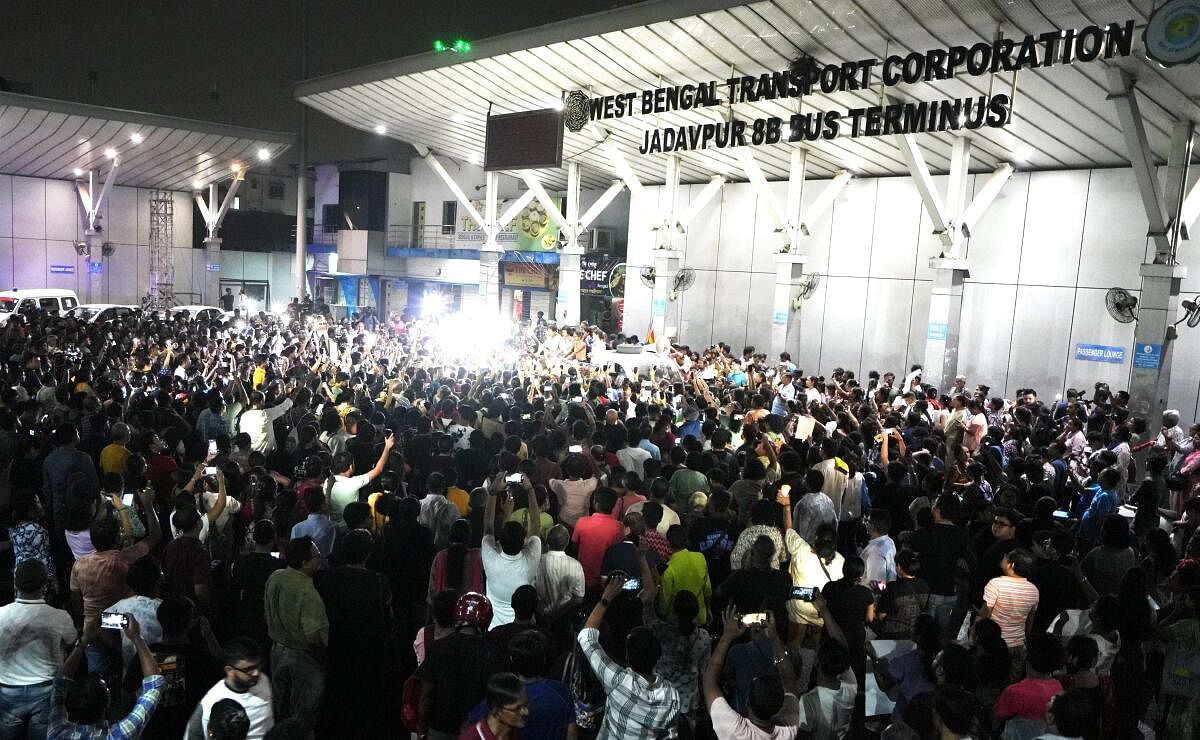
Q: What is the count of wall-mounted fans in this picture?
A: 7